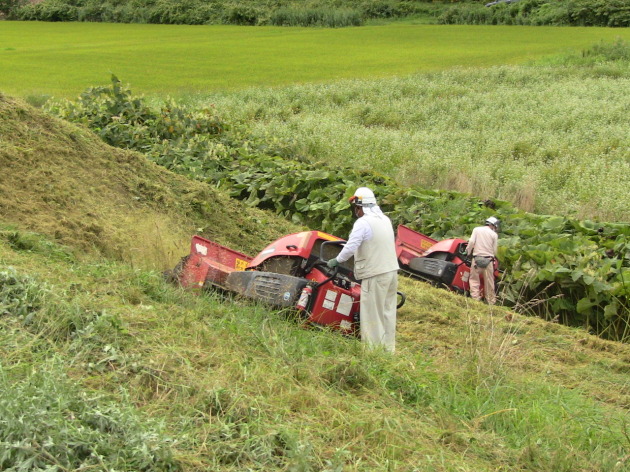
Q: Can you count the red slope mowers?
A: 2